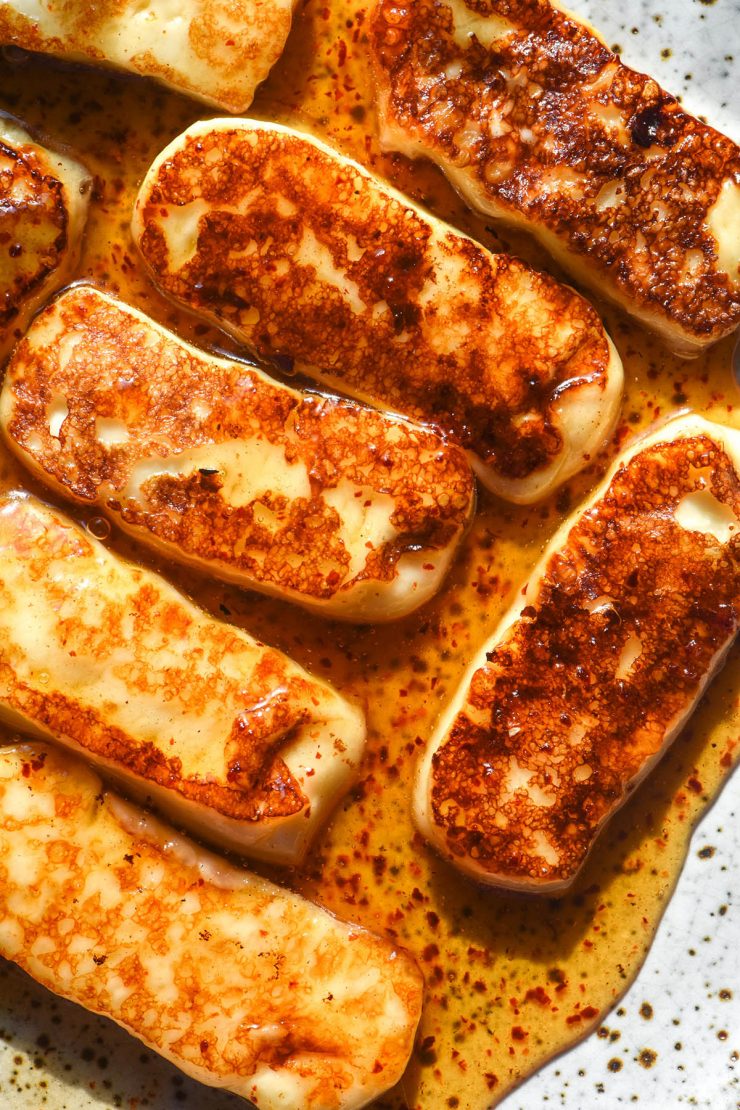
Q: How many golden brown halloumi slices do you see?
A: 8